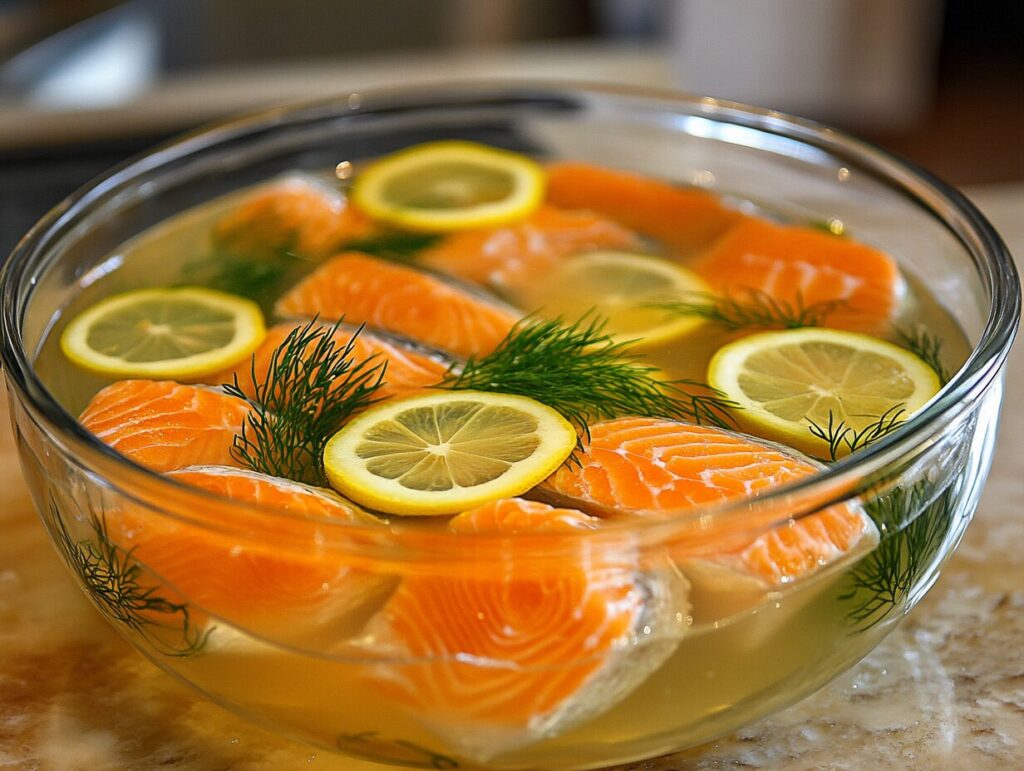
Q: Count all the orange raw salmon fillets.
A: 10